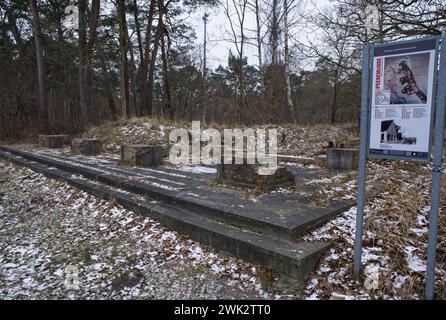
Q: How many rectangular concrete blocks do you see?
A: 5